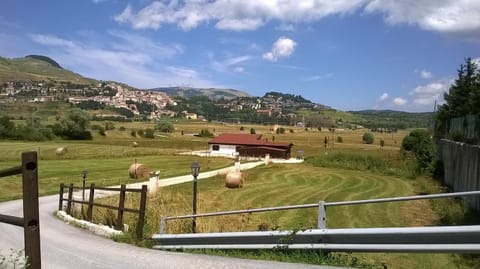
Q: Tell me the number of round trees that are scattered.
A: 4